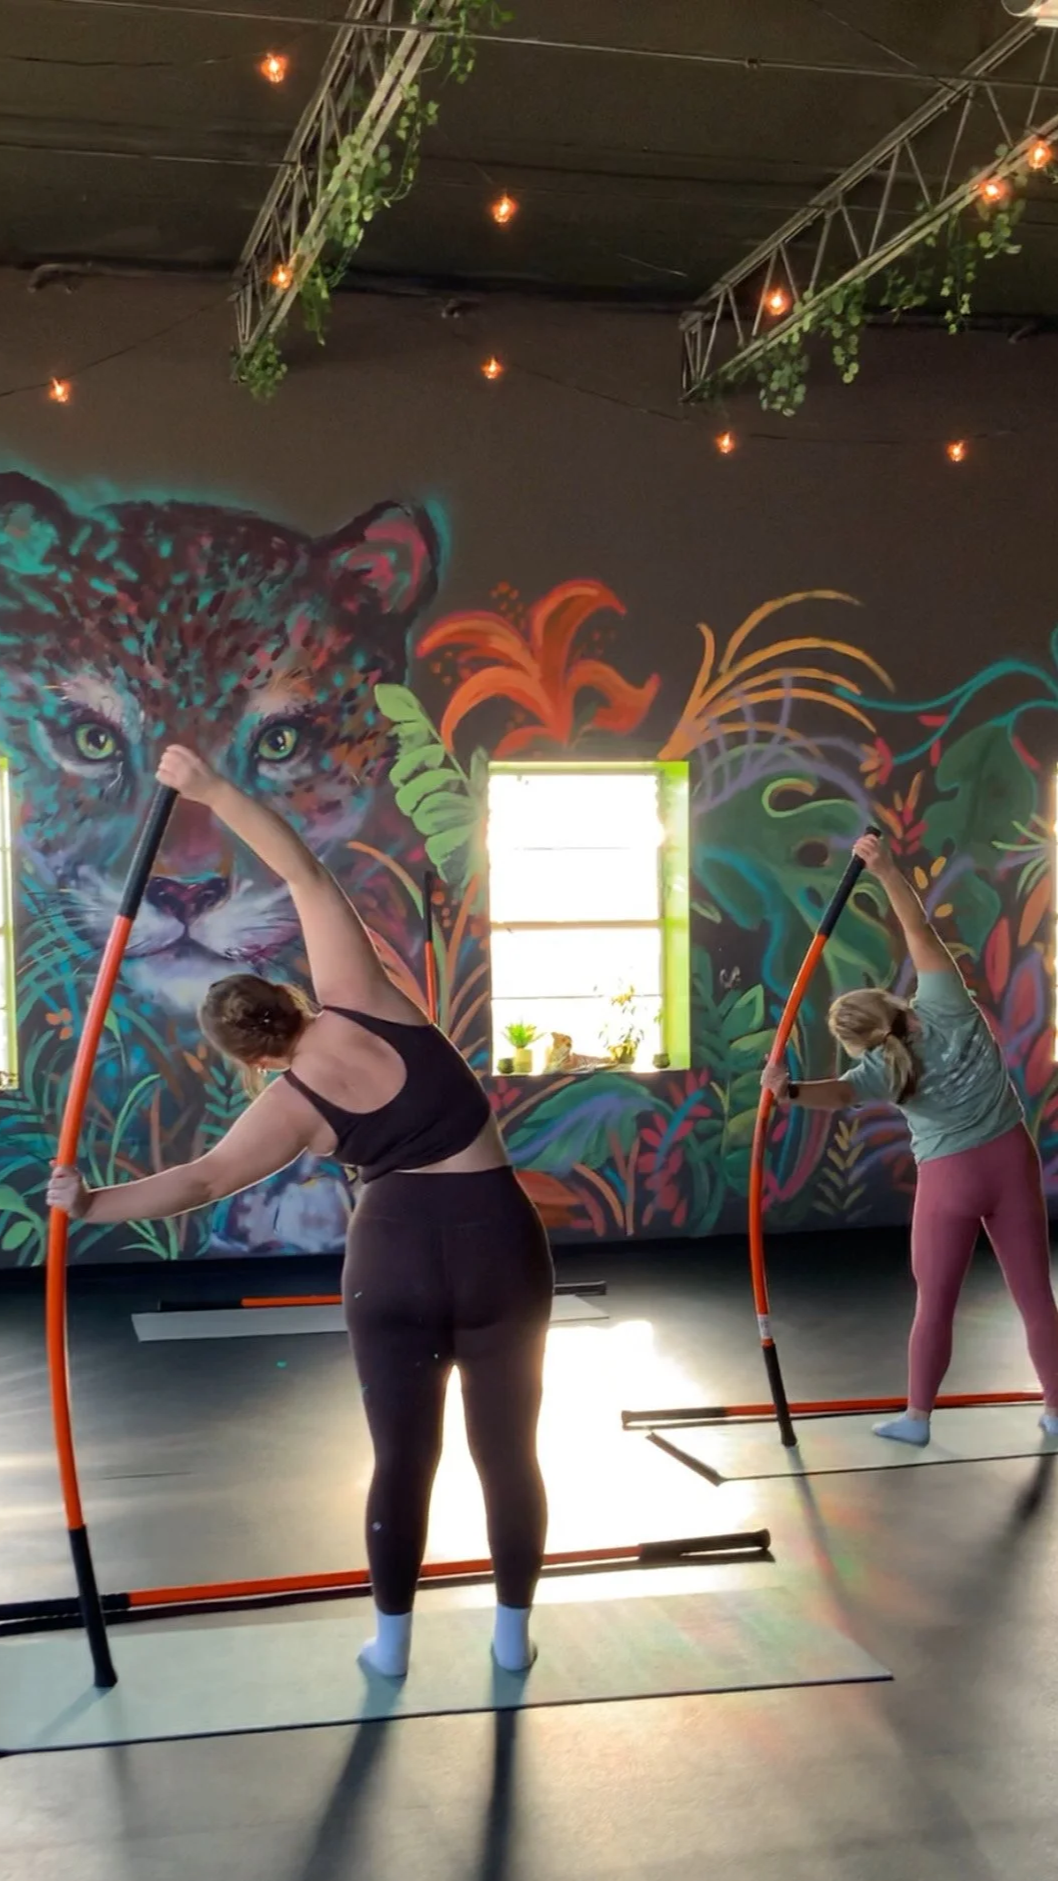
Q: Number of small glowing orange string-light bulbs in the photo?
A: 10